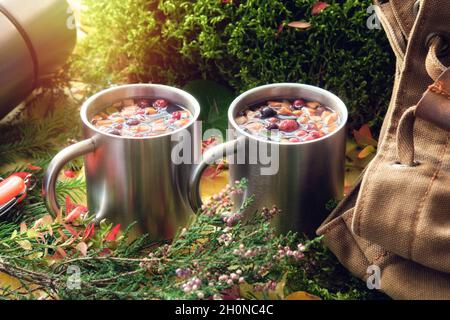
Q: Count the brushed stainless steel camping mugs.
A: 2